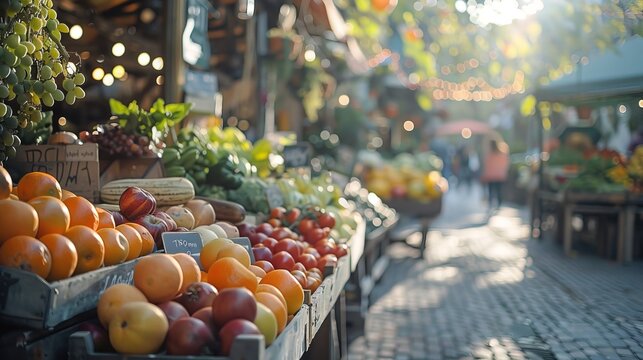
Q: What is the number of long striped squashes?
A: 1